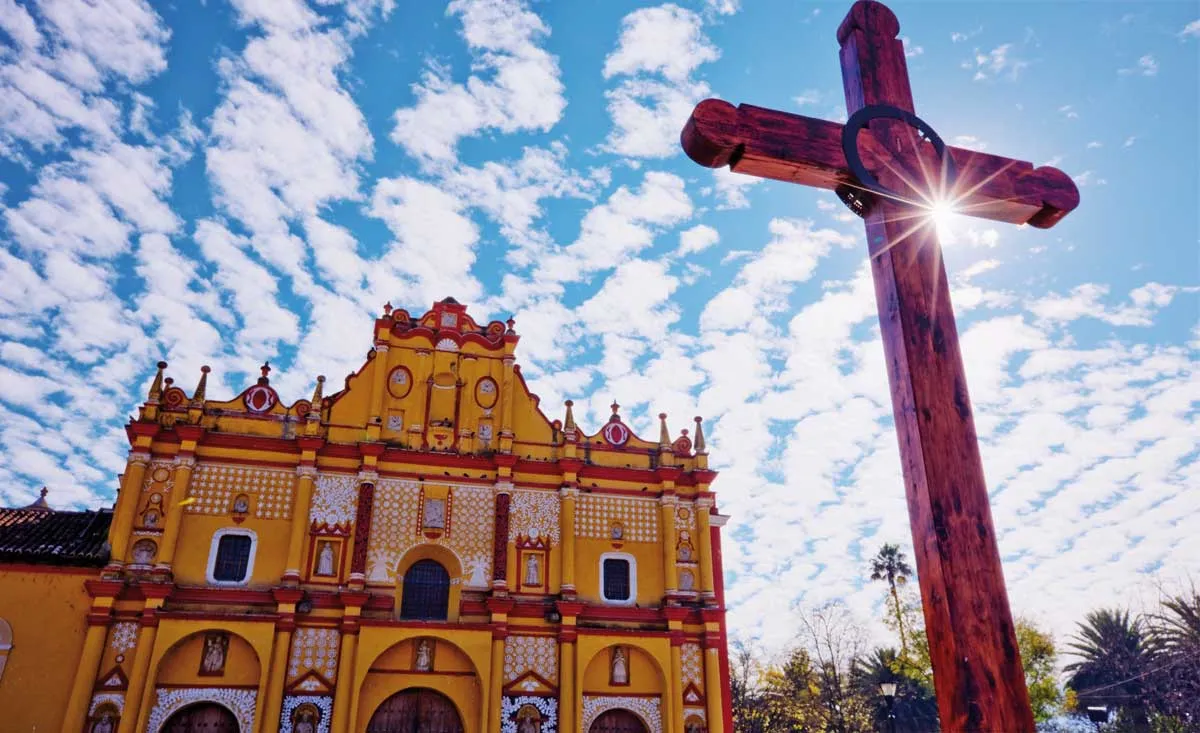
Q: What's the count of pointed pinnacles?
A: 6